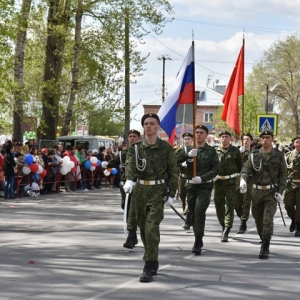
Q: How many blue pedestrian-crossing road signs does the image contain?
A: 1